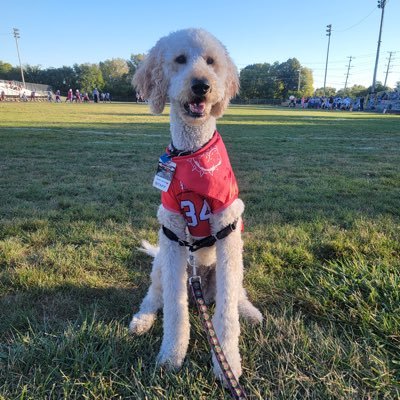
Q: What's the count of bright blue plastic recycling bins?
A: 0